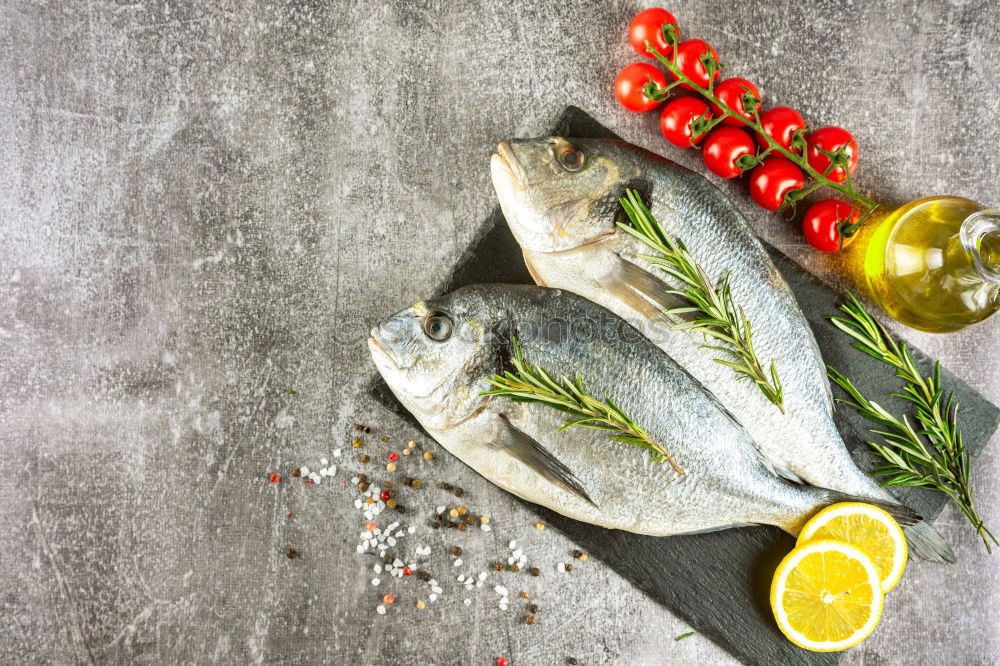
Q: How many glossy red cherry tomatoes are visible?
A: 10